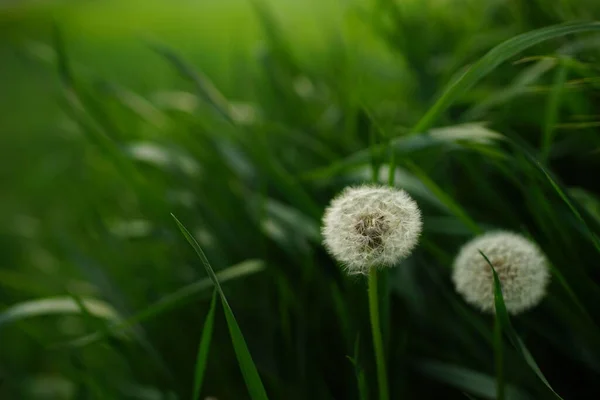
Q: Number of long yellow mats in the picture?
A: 0